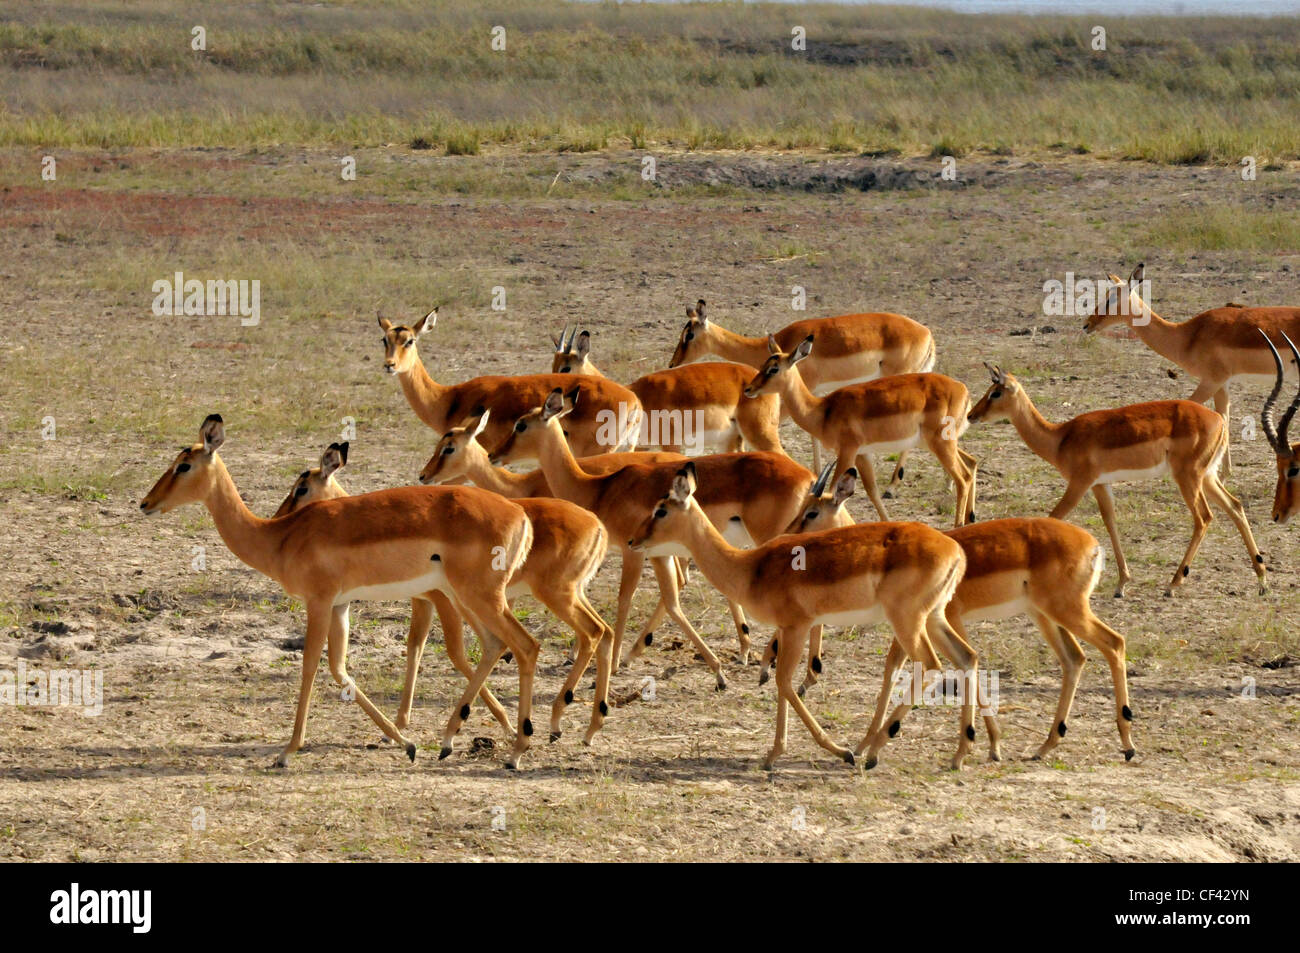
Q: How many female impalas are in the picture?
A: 10